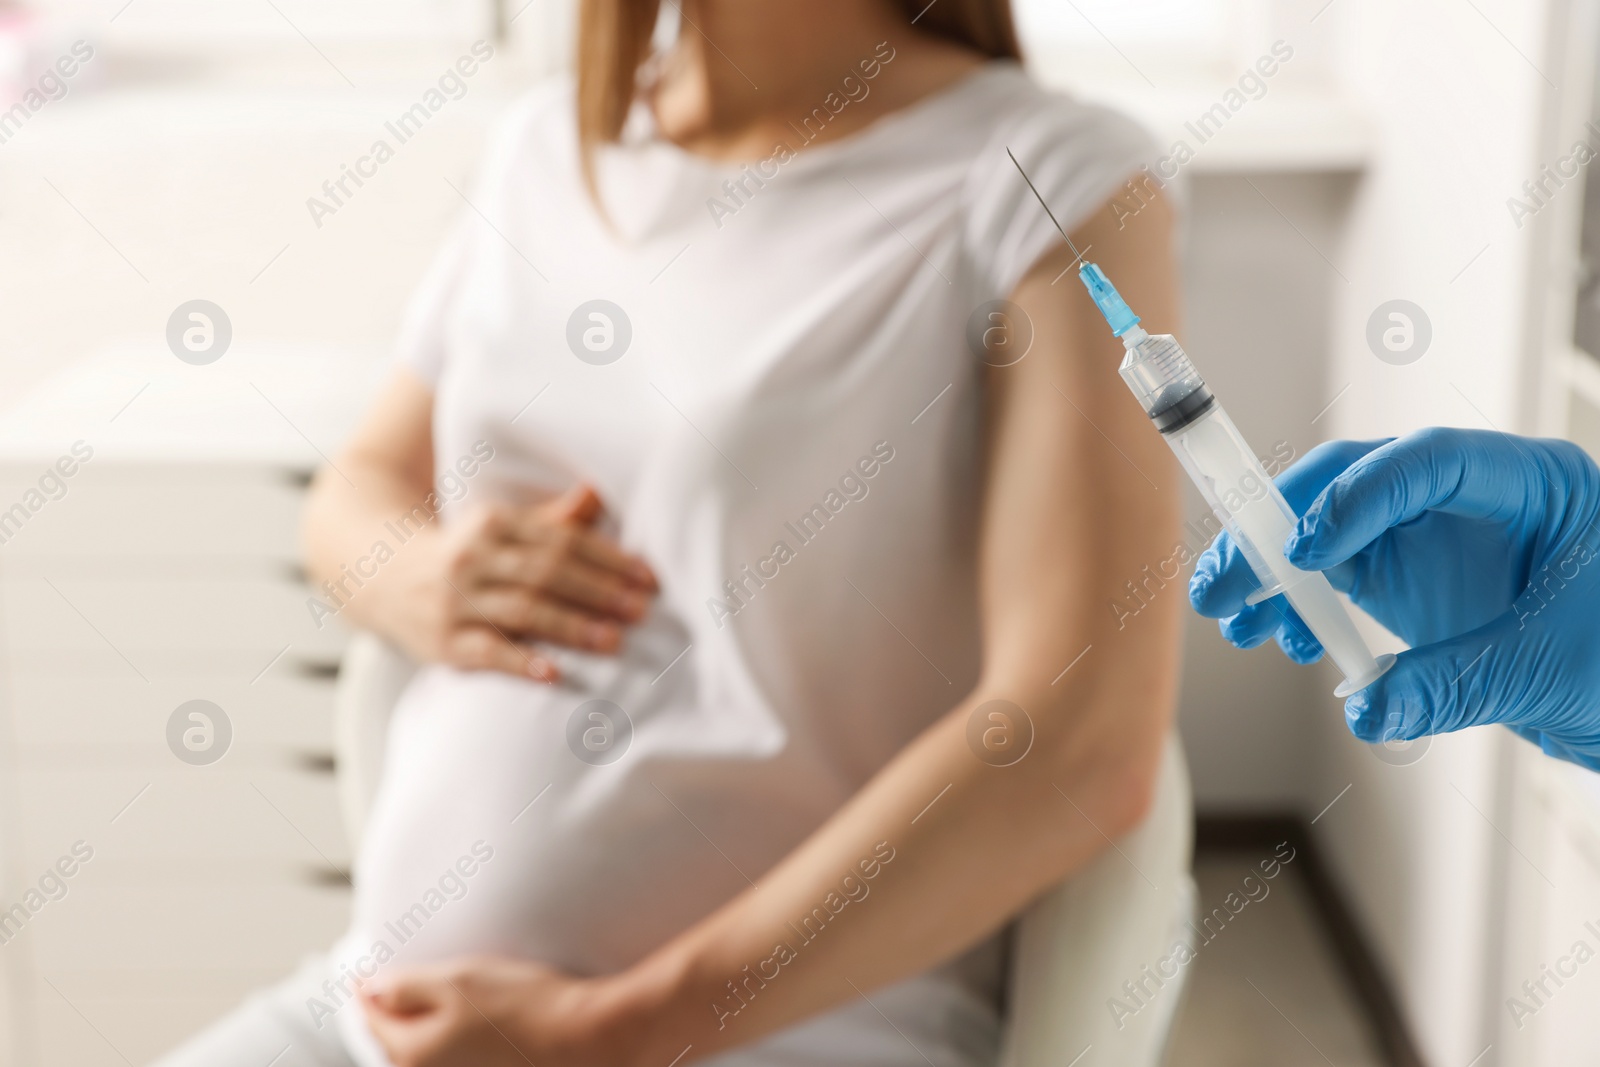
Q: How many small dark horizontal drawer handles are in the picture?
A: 5